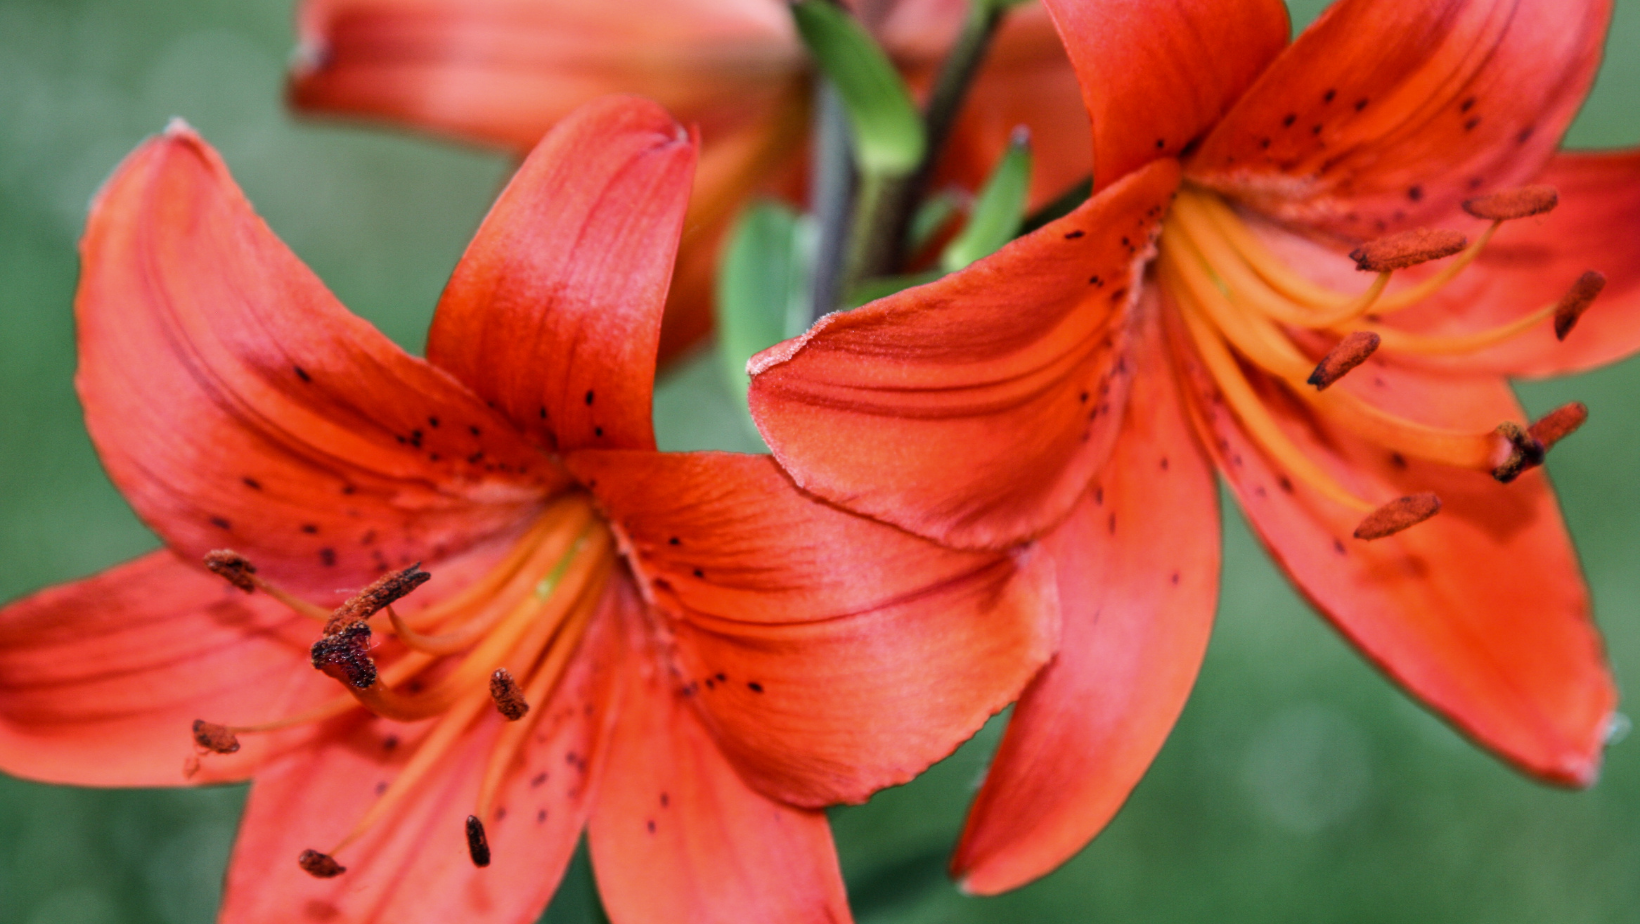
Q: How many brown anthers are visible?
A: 12